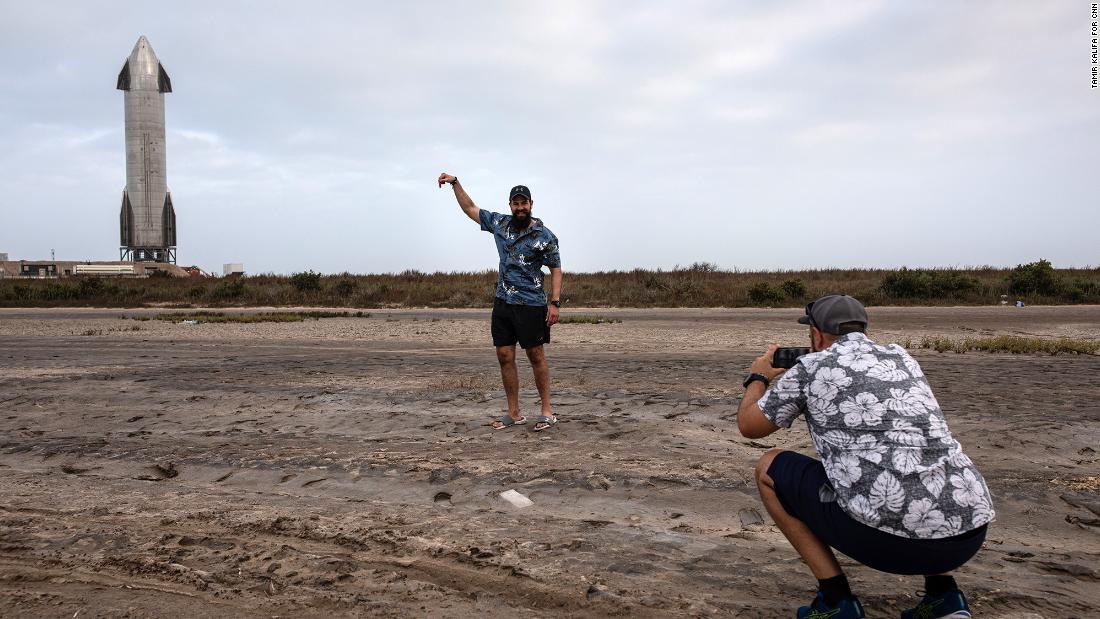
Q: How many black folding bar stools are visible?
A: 0